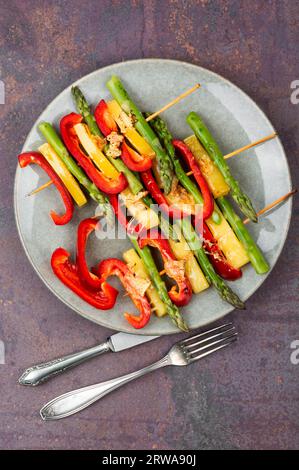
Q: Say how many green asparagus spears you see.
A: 8